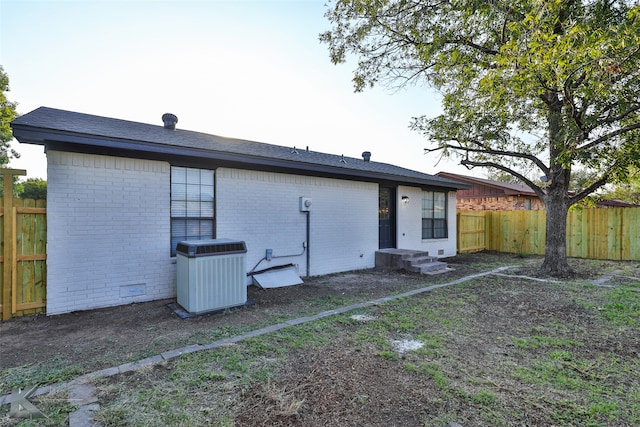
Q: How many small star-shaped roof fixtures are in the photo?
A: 2